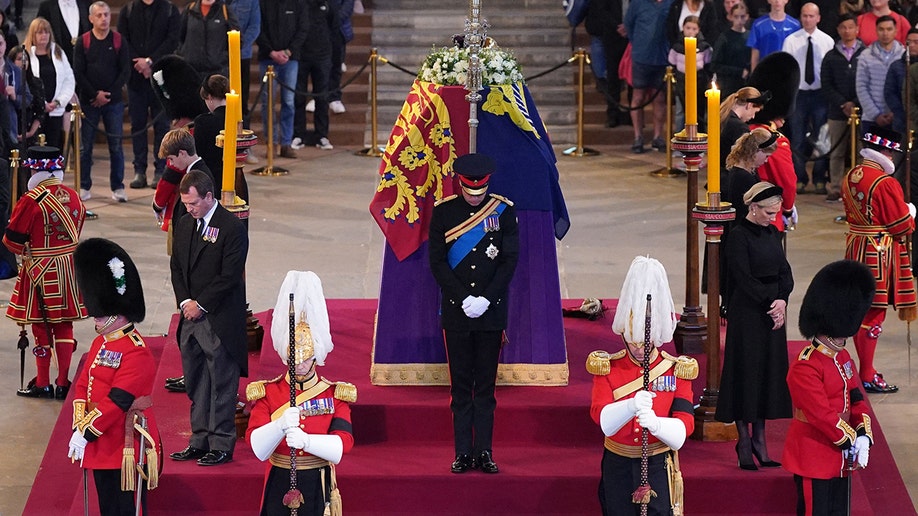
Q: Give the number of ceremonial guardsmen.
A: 8